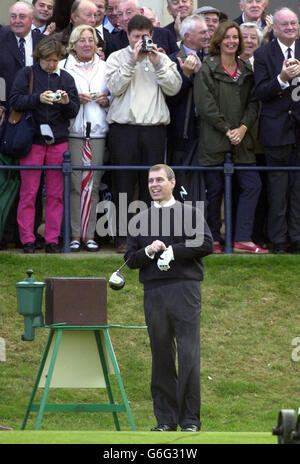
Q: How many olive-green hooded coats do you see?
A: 1